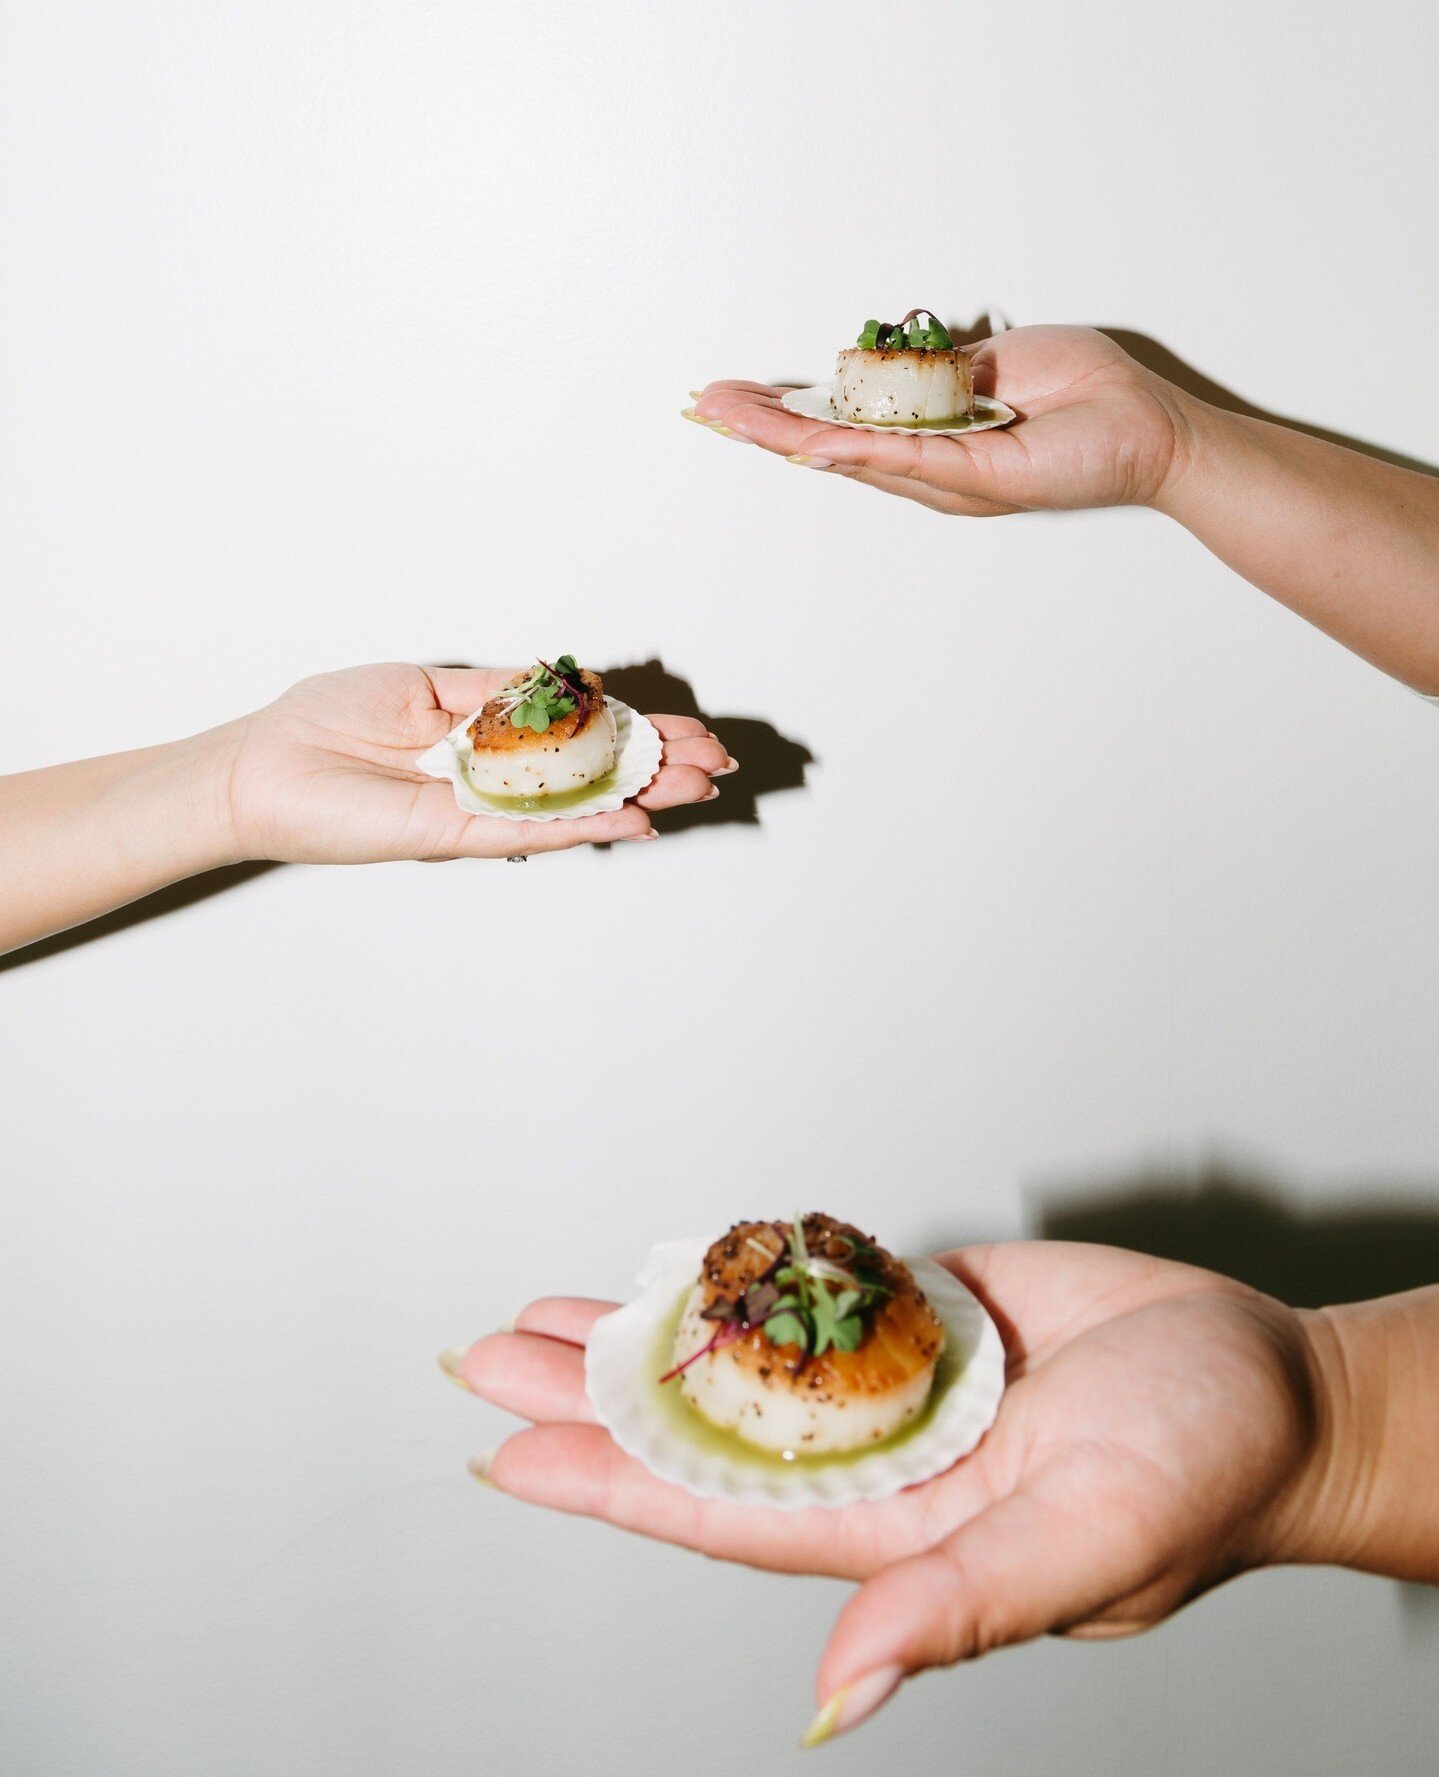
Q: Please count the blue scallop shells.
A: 0